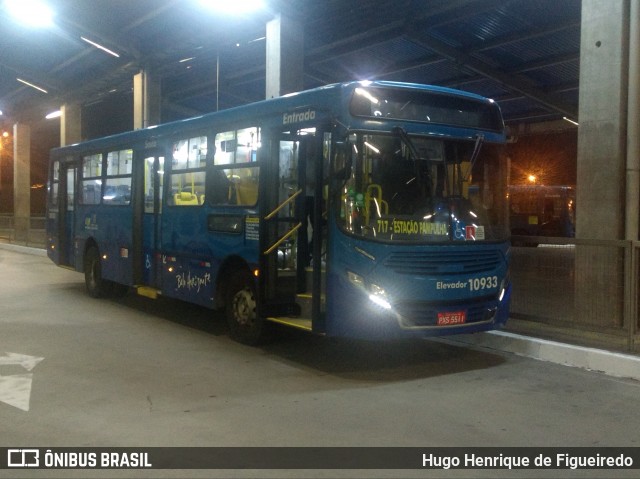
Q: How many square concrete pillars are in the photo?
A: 5